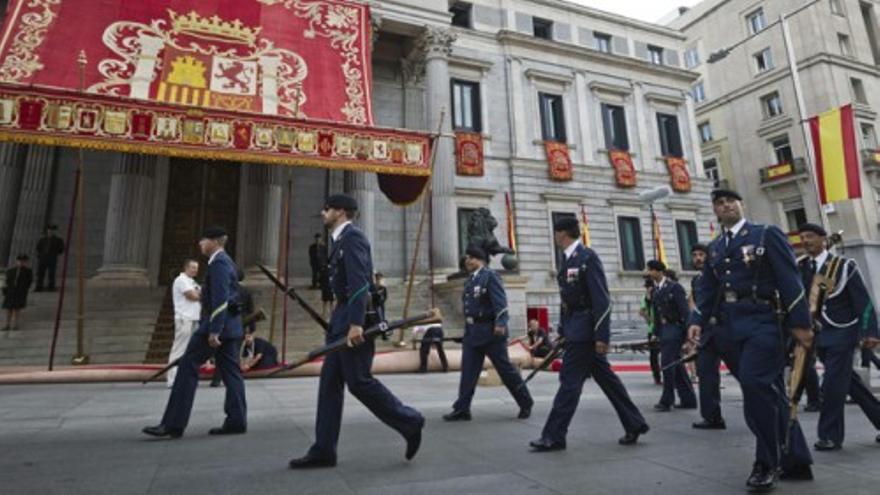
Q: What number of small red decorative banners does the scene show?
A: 4